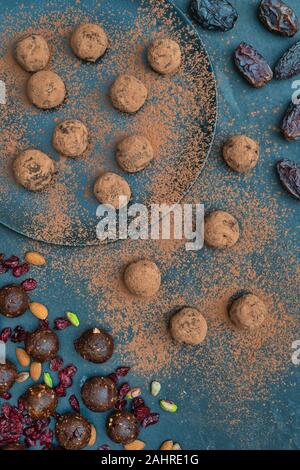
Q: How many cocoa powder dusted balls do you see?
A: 14